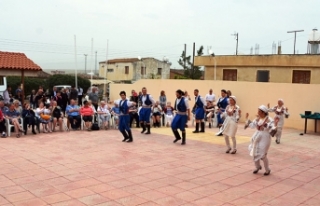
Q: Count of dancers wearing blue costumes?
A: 5